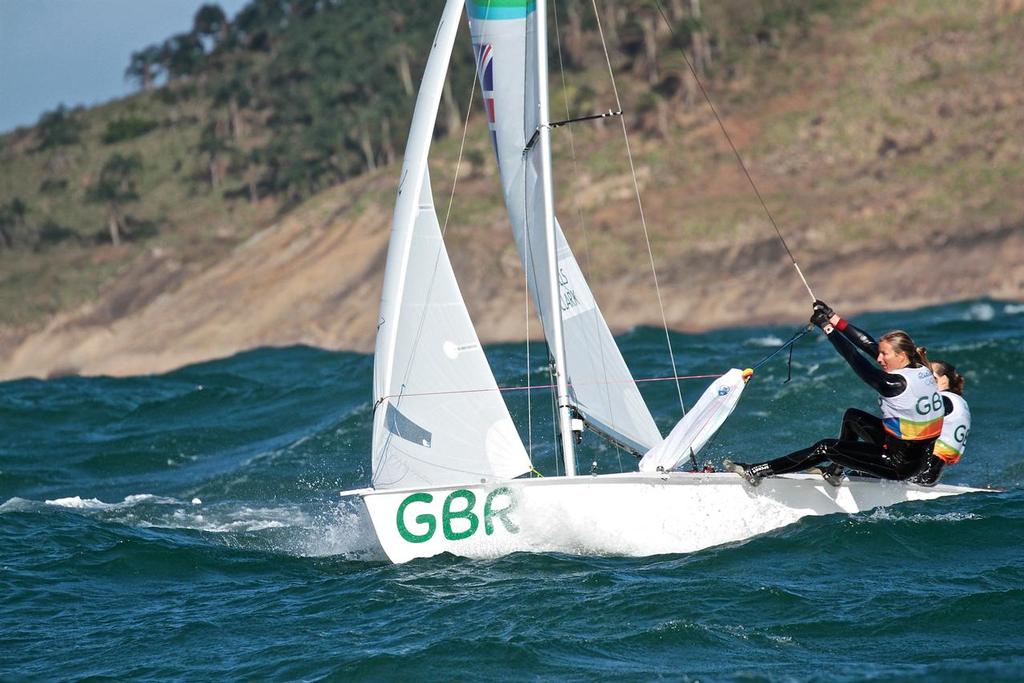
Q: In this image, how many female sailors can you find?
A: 2